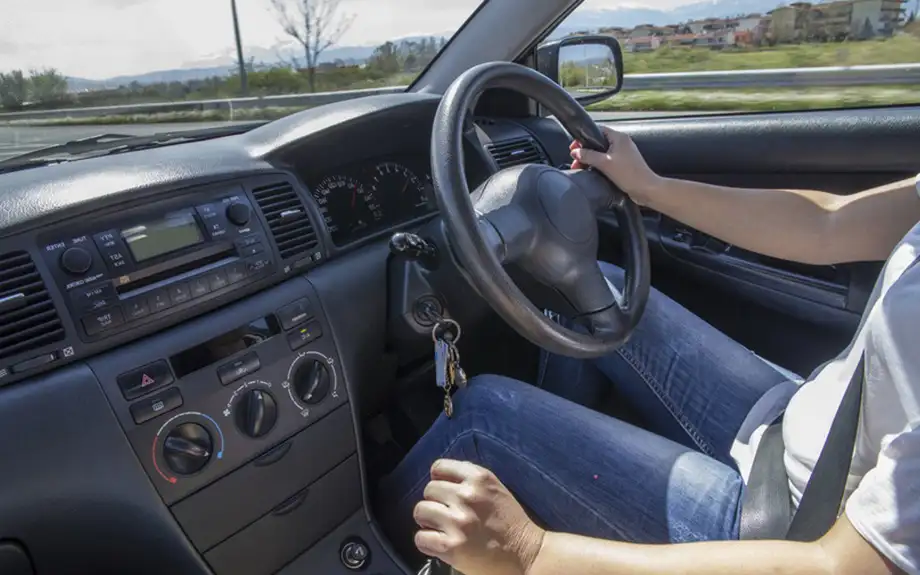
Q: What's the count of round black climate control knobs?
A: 3